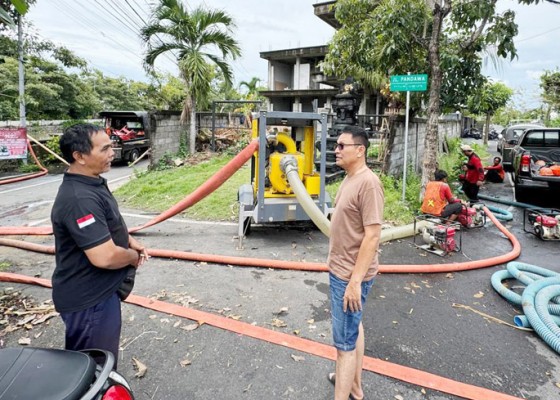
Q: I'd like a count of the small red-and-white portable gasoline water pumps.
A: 3